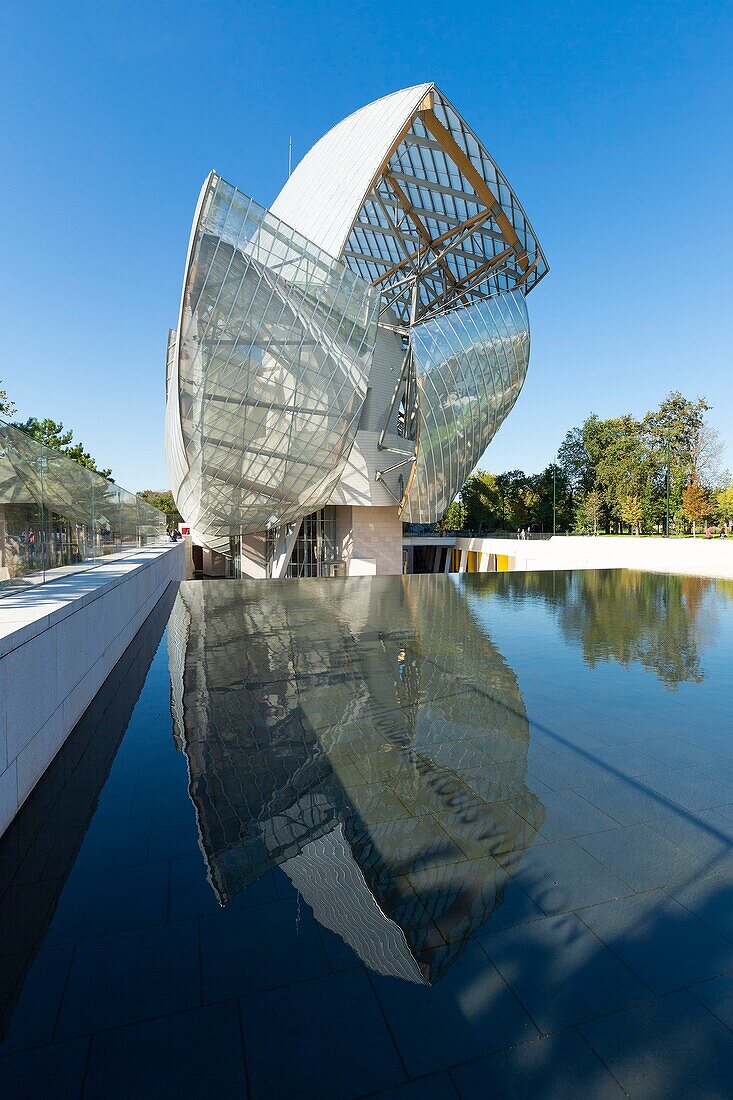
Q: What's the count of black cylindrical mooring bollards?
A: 0